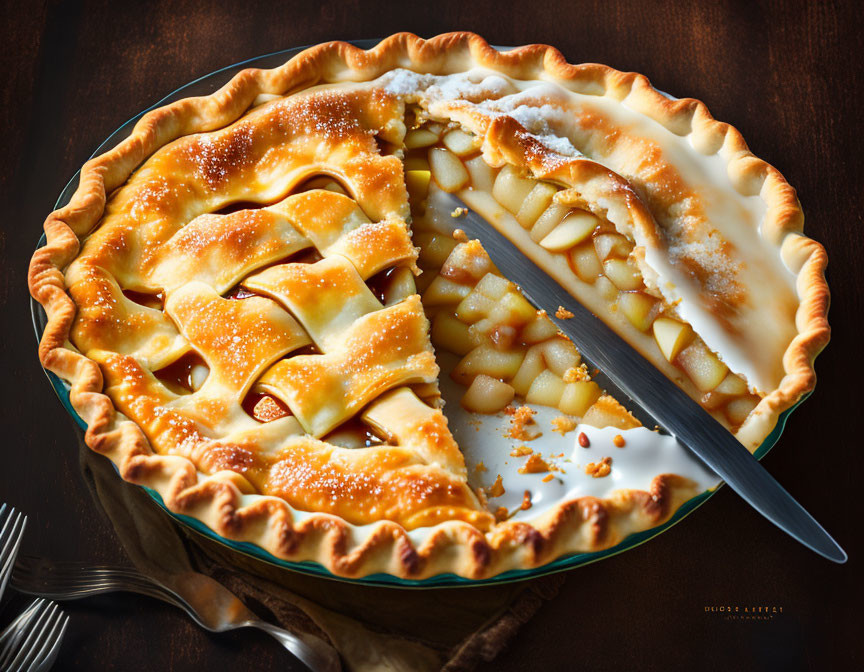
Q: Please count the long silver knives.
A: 1